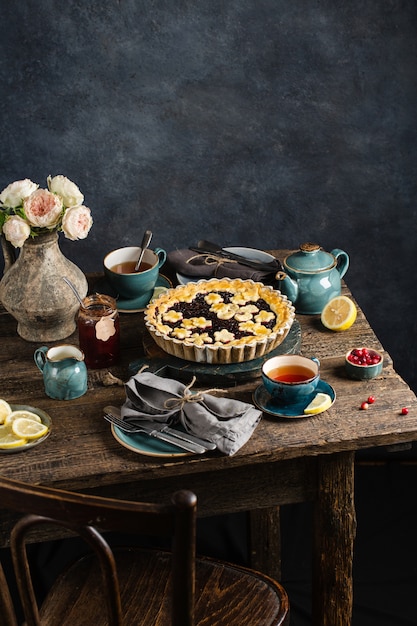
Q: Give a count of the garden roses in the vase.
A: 5